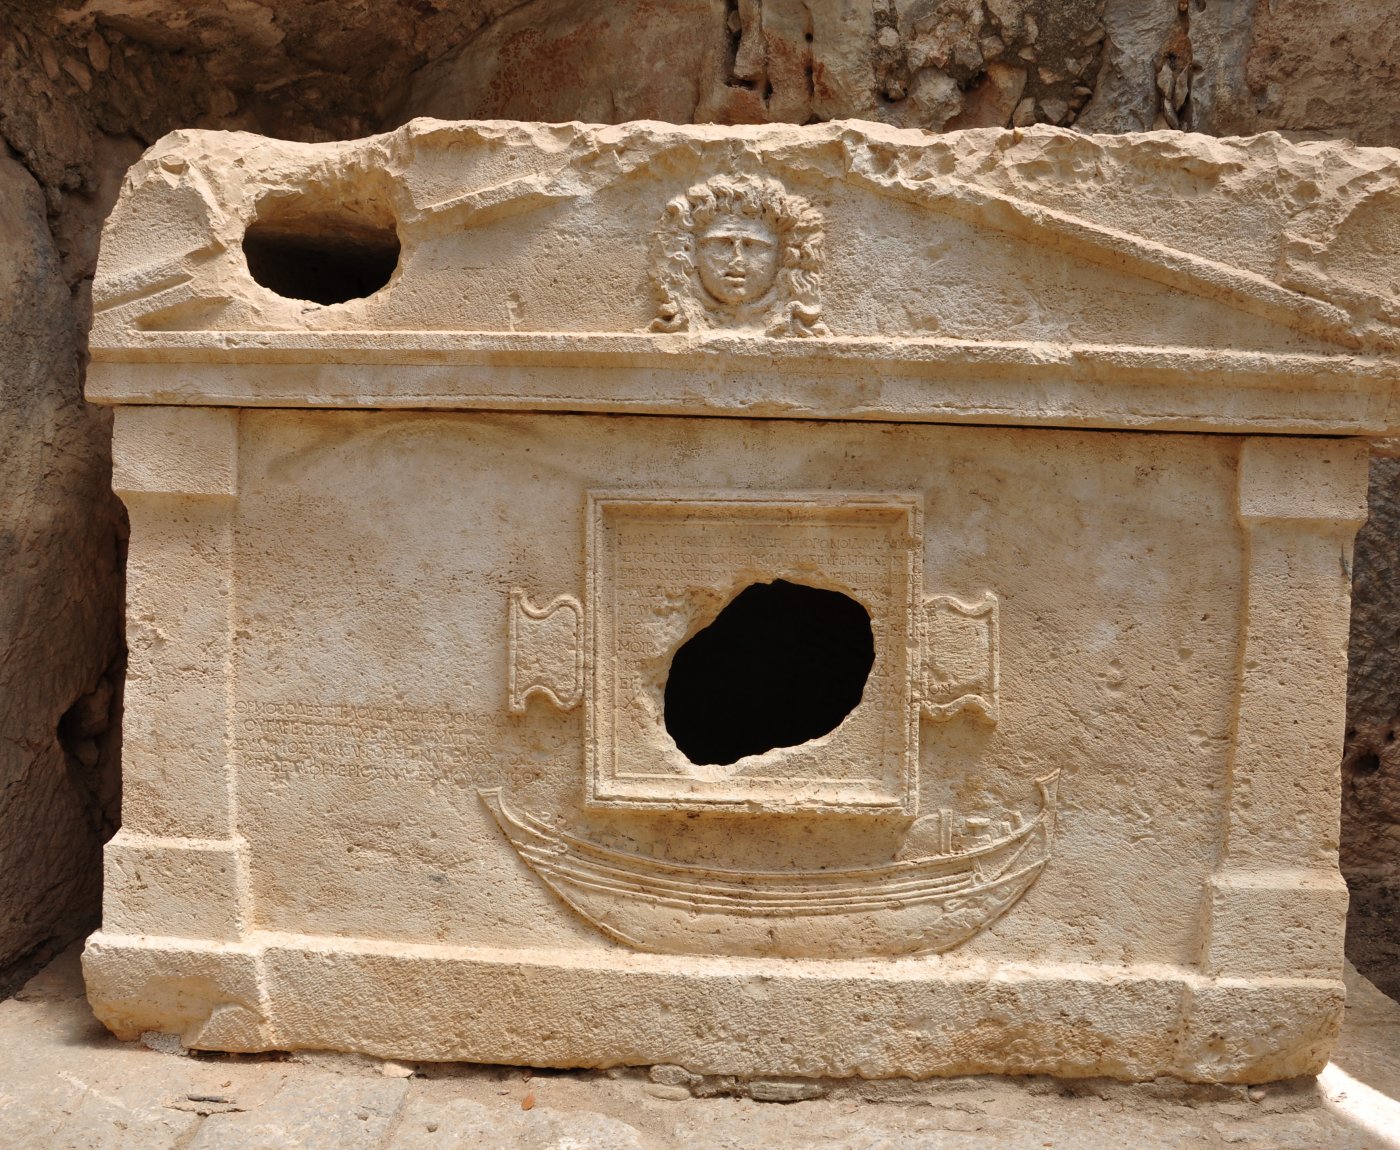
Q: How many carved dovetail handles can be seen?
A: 2